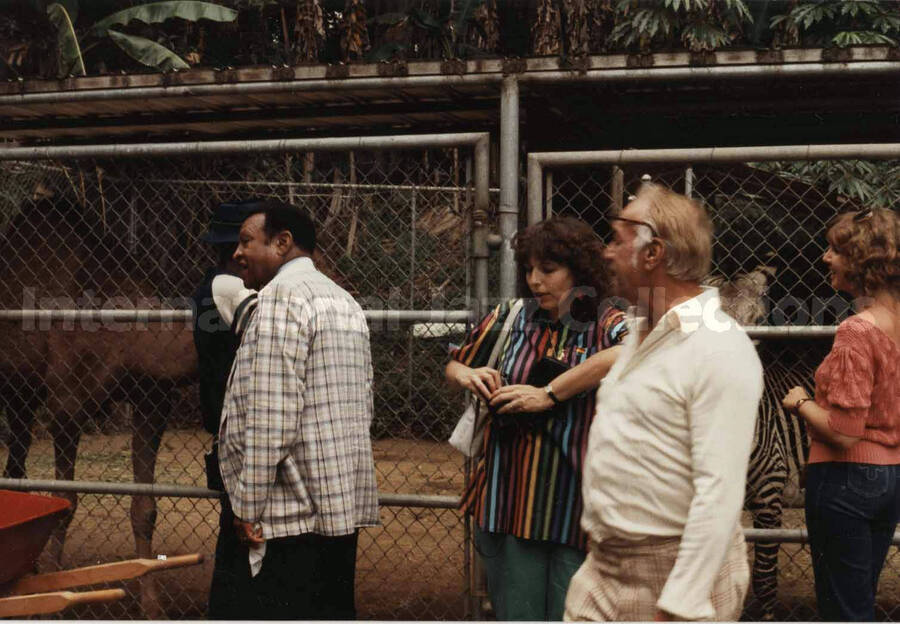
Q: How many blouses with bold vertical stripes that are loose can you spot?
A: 1